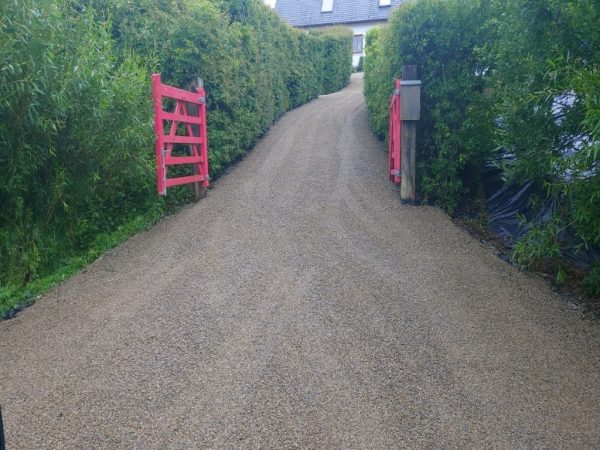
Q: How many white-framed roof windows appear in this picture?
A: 2